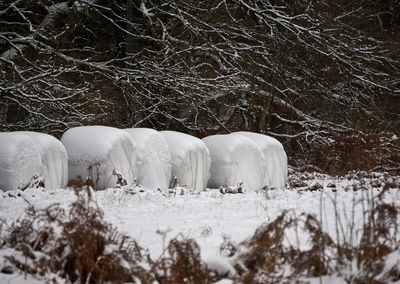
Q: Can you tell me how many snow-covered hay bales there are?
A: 7